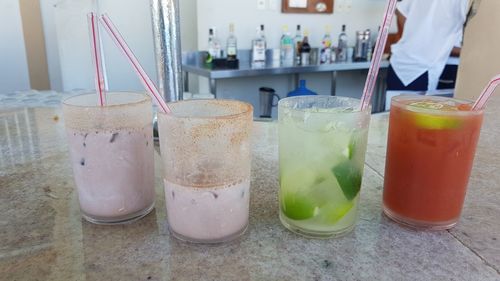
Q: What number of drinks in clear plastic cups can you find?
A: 4